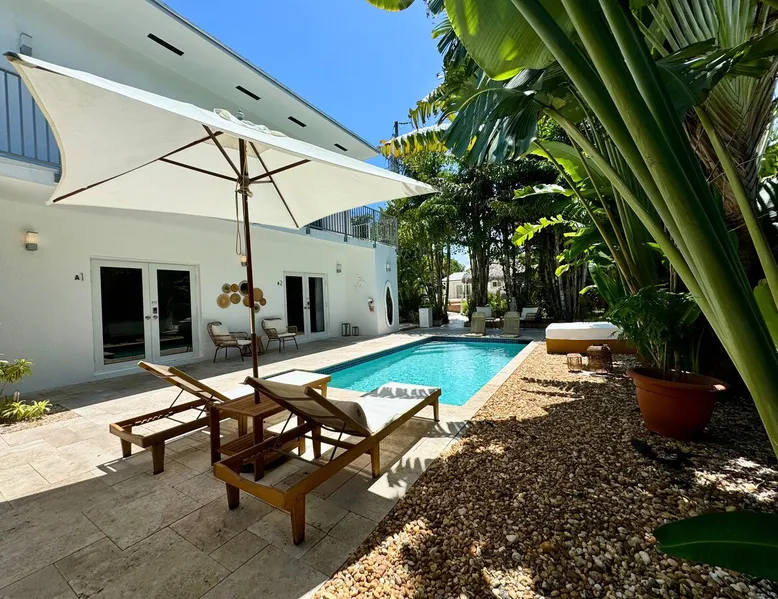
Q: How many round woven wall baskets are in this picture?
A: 9